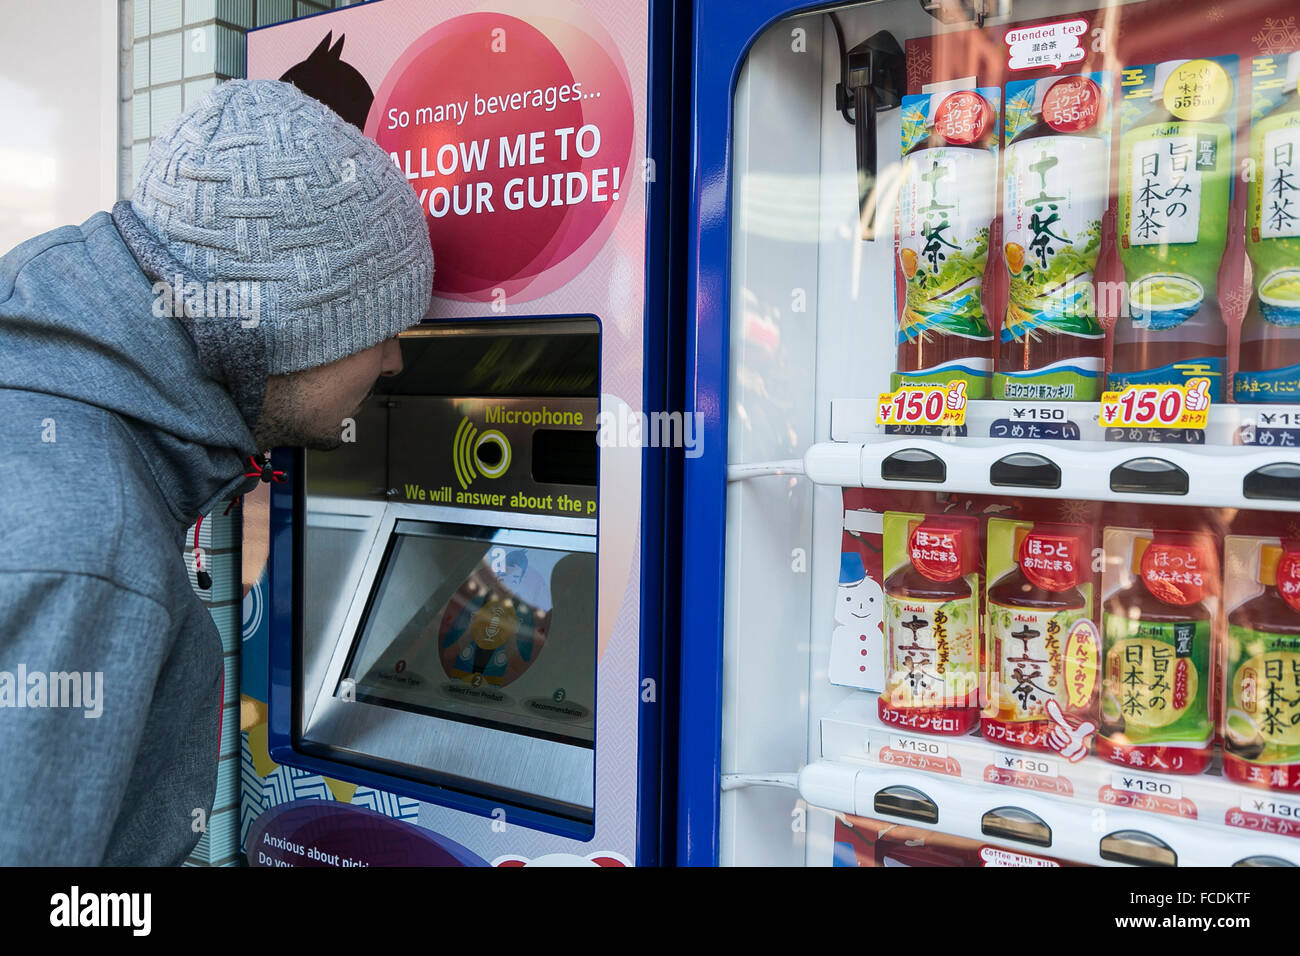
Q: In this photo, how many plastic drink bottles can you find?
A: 8